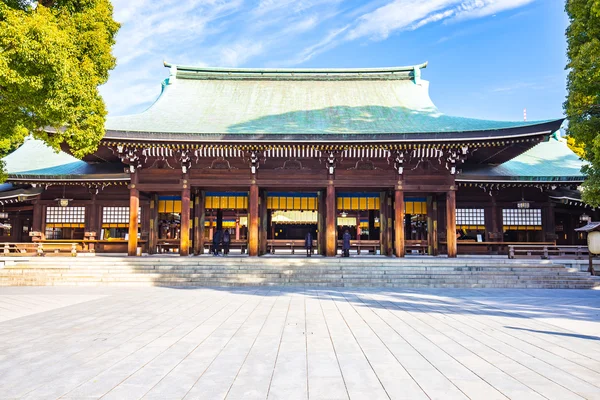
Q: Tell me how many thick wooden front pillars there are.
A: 6